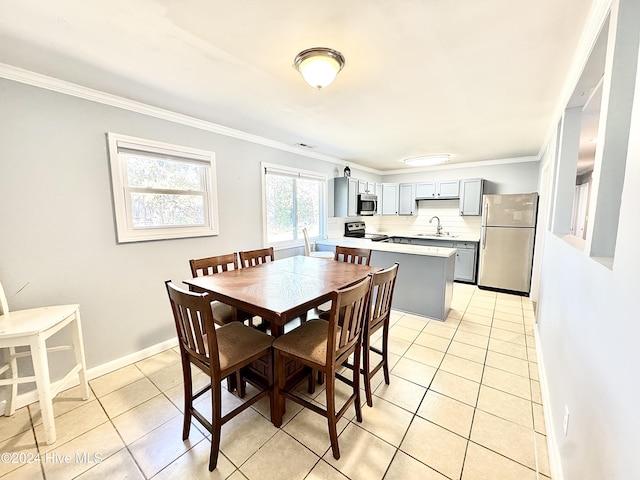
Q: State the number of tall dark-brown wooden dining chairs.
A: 6